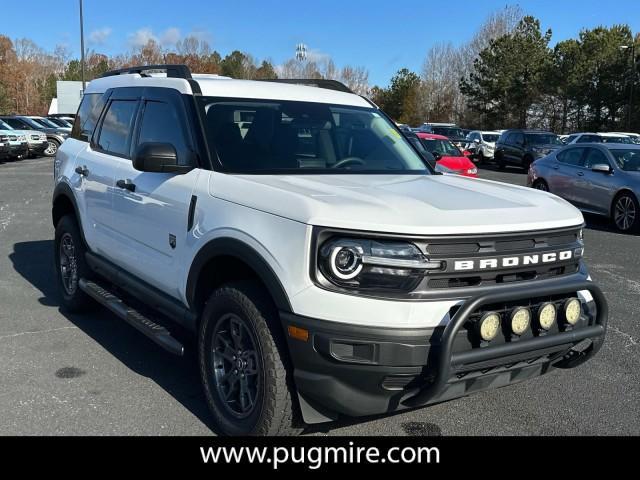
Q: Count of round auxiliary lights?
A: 4